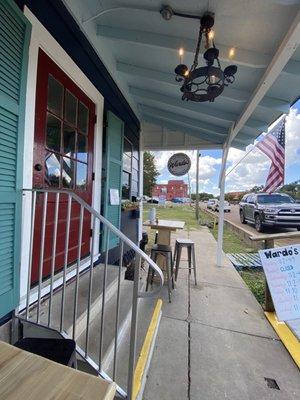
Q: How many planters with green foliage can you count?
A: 1